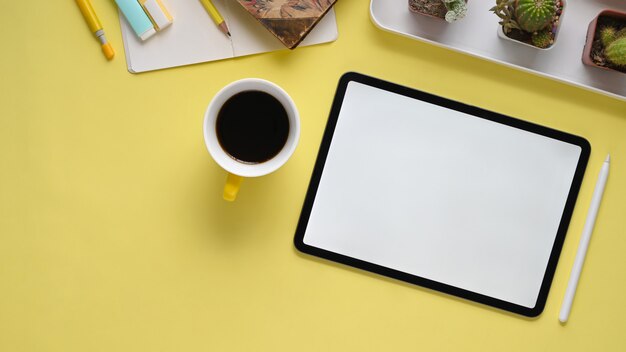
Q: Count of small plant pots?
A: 3